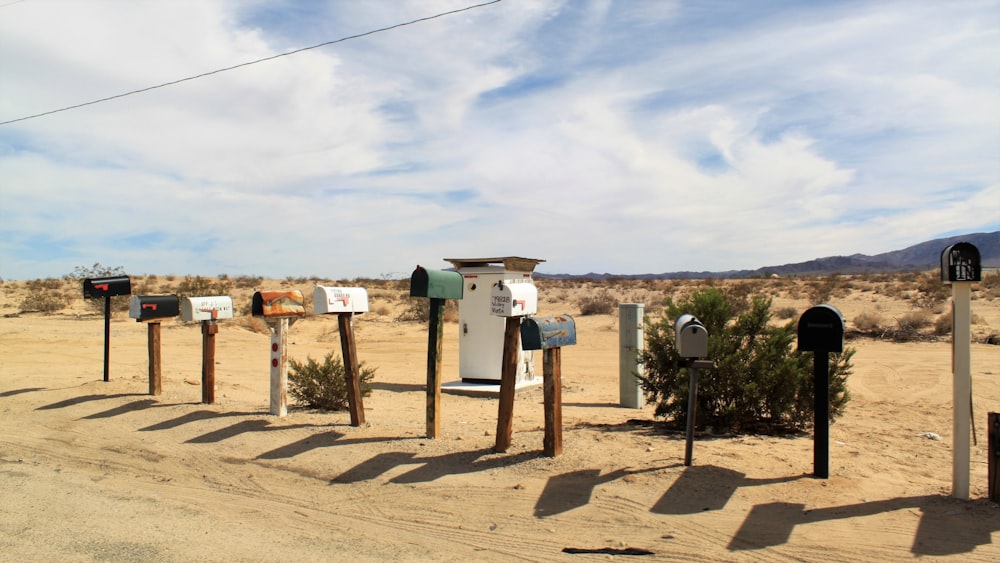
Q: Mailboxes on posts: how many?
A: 11